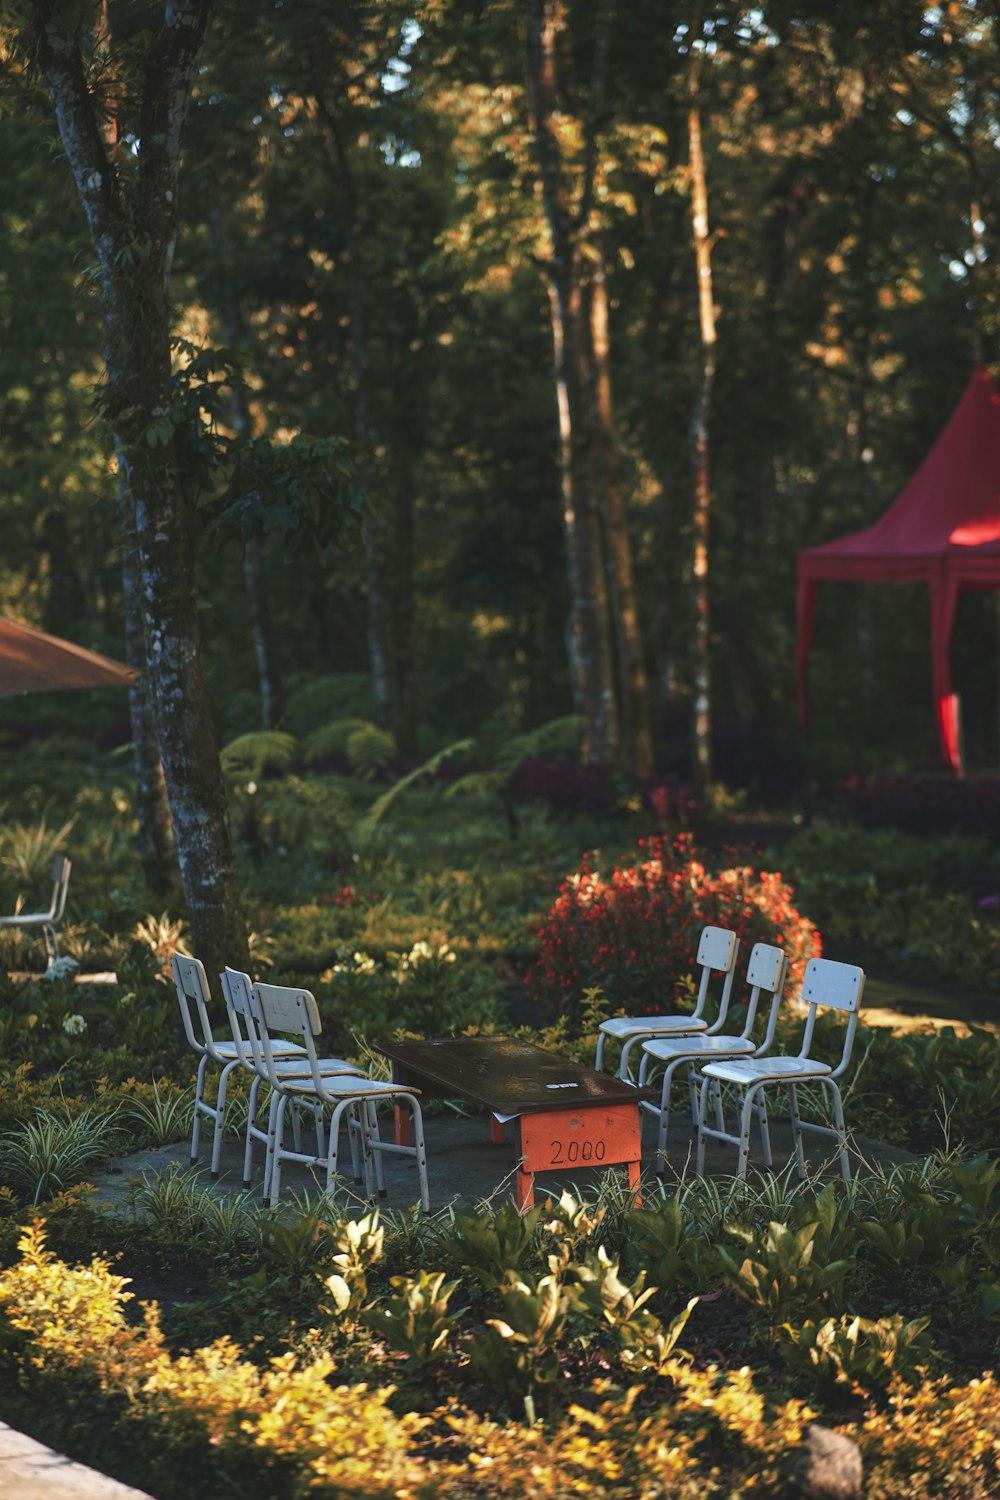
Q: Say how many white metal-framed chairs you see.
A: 7